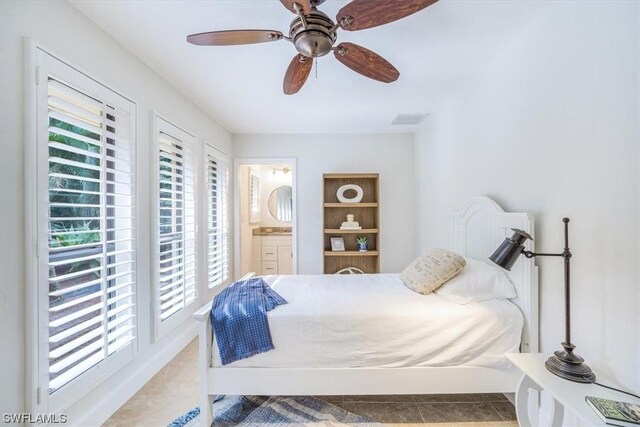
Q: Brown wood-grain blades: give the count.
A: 5